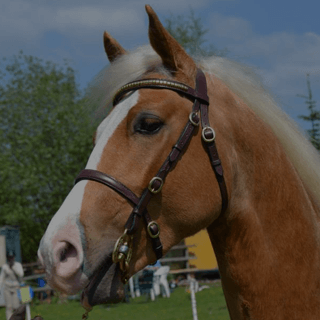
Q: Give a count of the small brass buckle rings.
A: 4